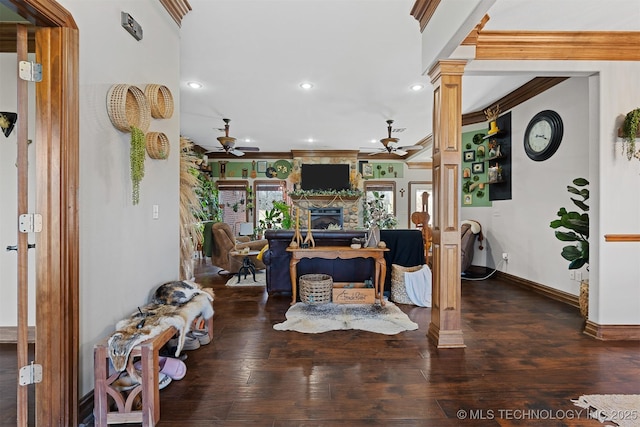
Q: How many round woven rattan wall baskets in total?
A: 3